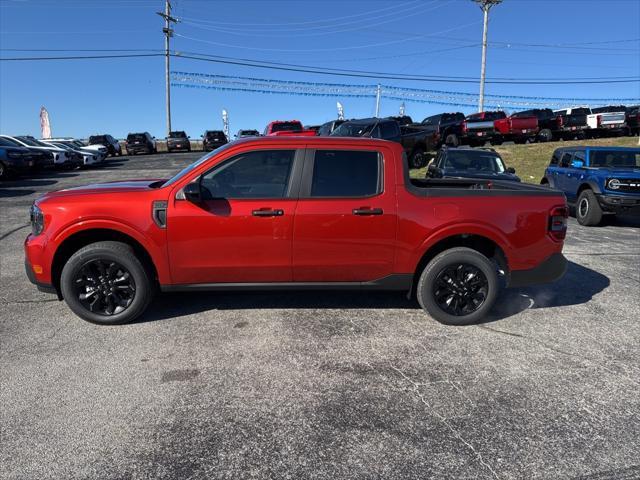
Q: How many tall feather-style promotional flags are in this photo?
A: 4